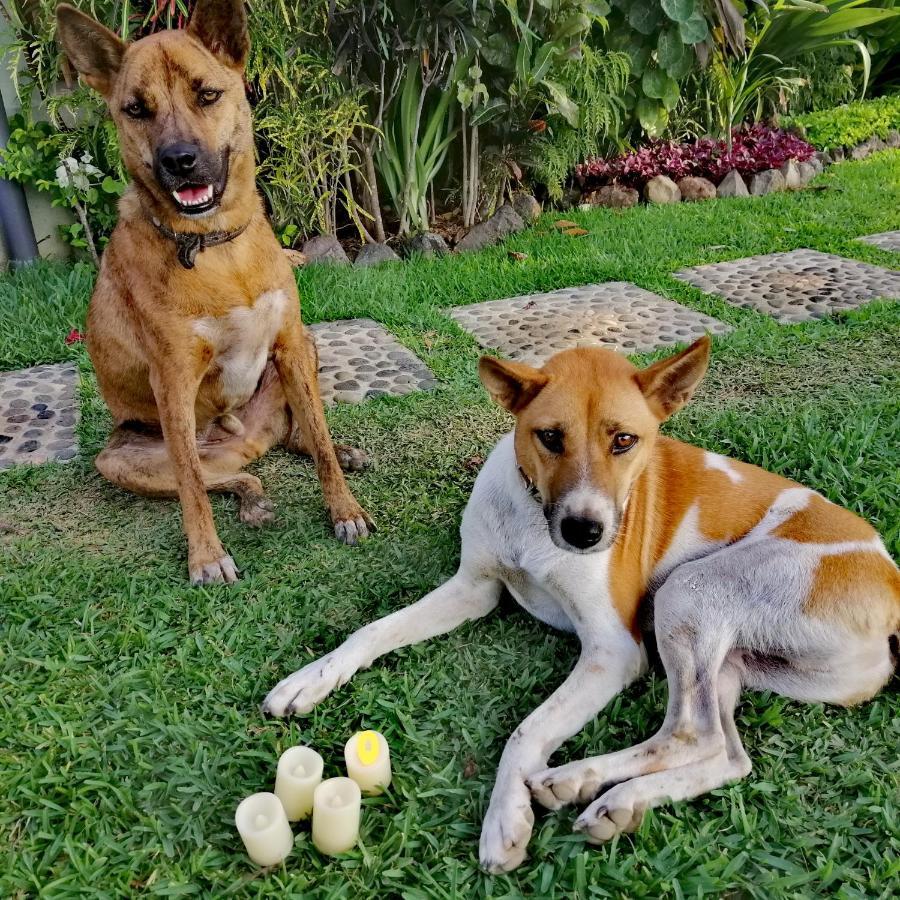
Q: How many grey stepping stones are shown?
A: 5